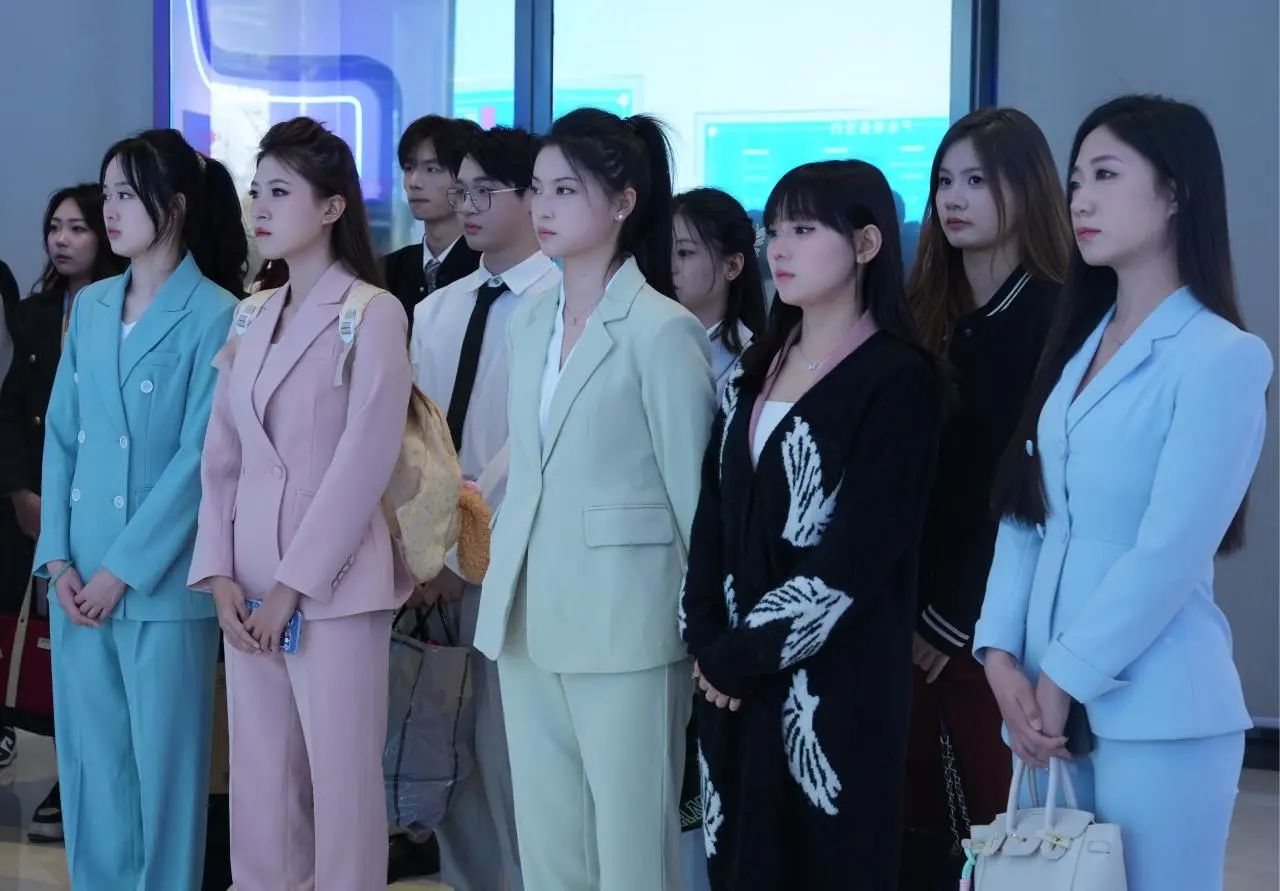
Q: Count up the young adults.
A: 10